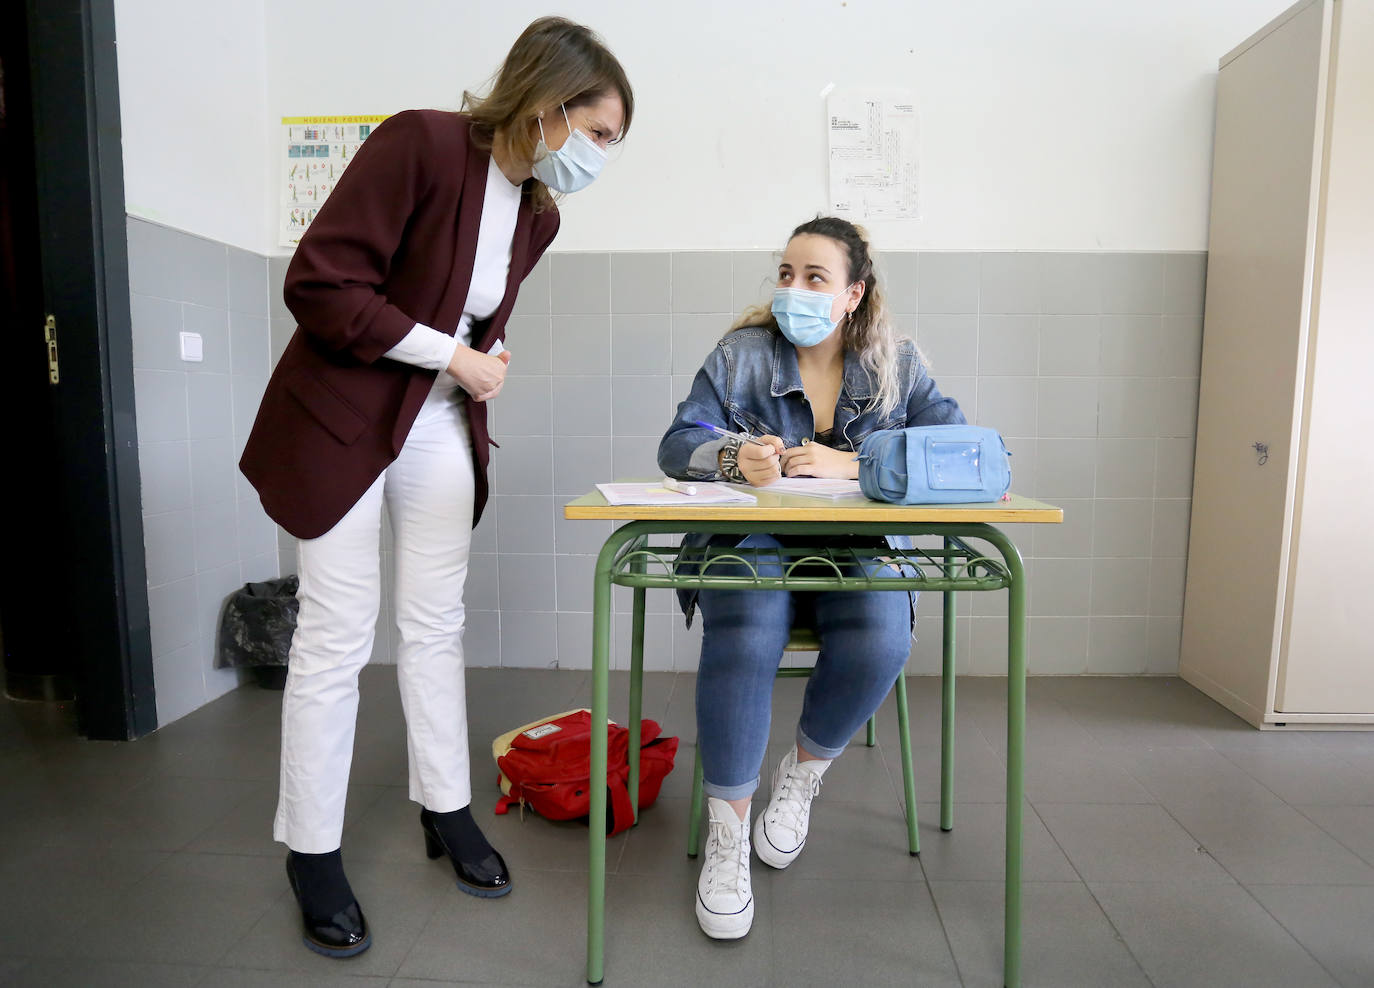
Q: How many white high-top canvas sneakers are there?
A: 2